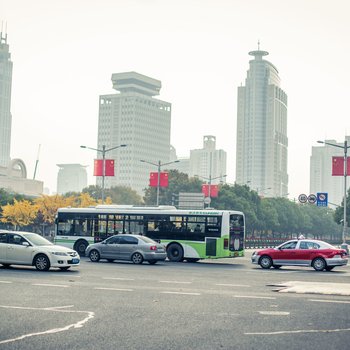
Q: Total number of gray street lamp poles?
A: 4